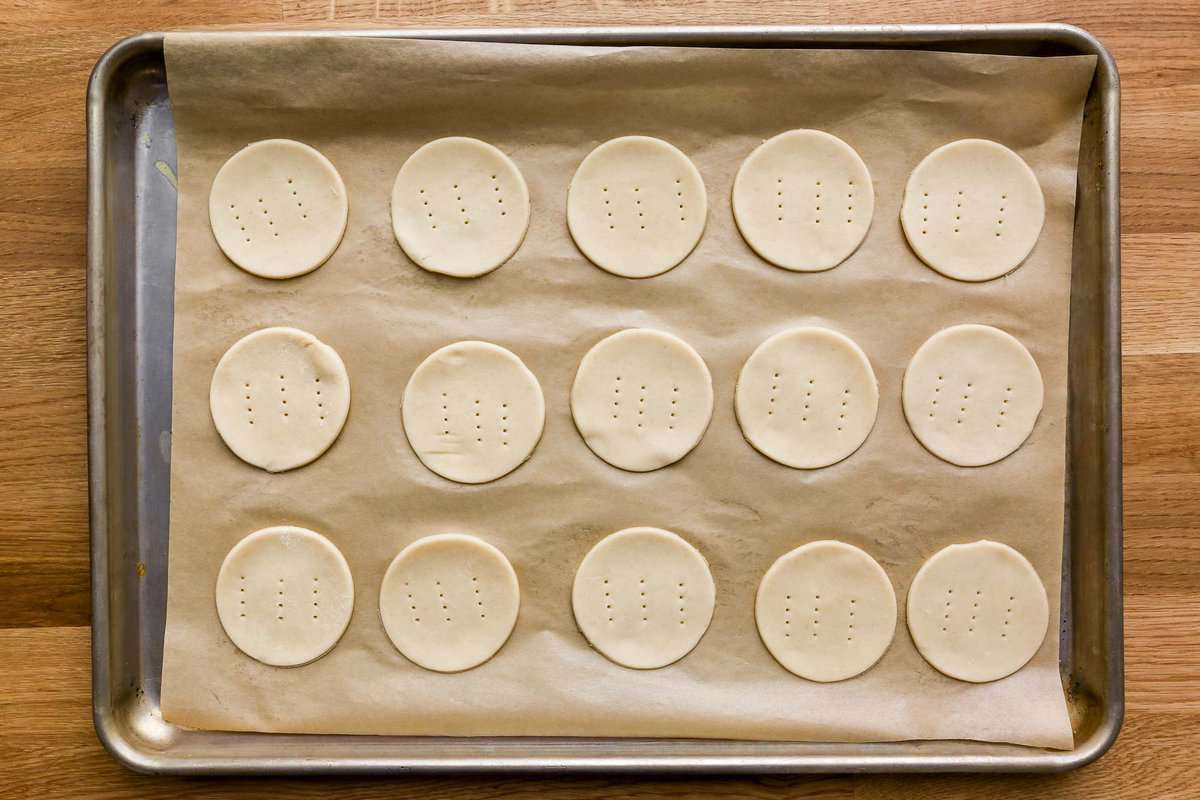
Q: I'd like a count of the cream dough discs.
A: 15